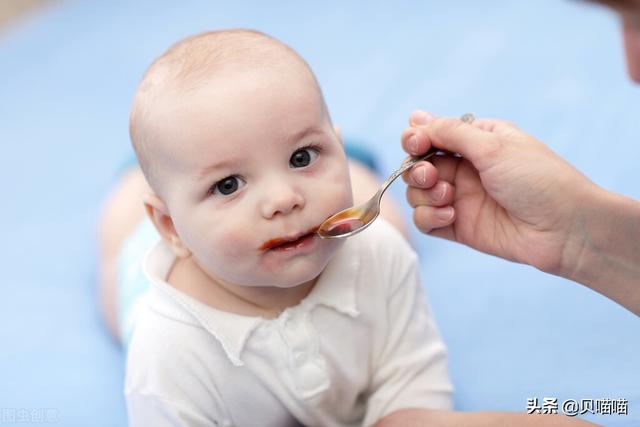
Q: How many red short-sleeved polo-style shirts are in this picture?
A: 0